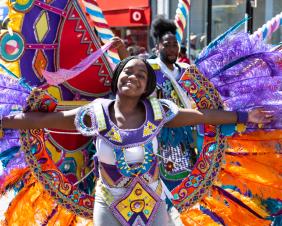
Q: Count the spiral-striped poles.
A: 3